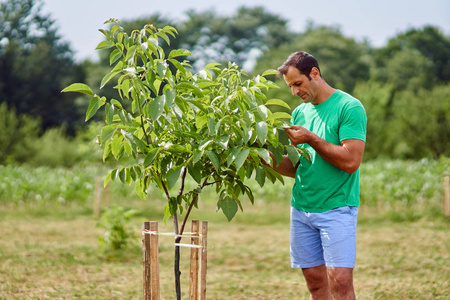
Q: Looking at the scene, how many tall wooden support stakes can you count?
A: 4